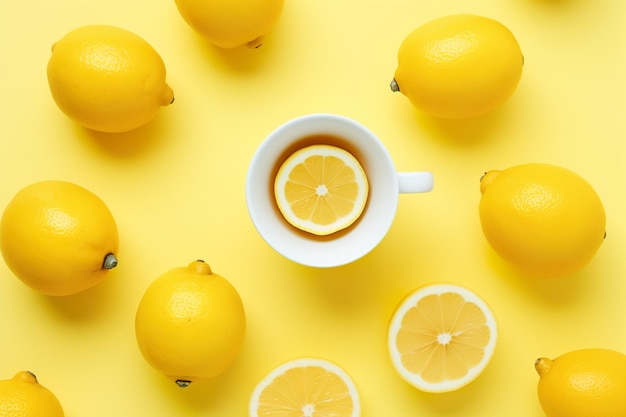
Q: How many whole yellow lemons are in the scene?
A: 8